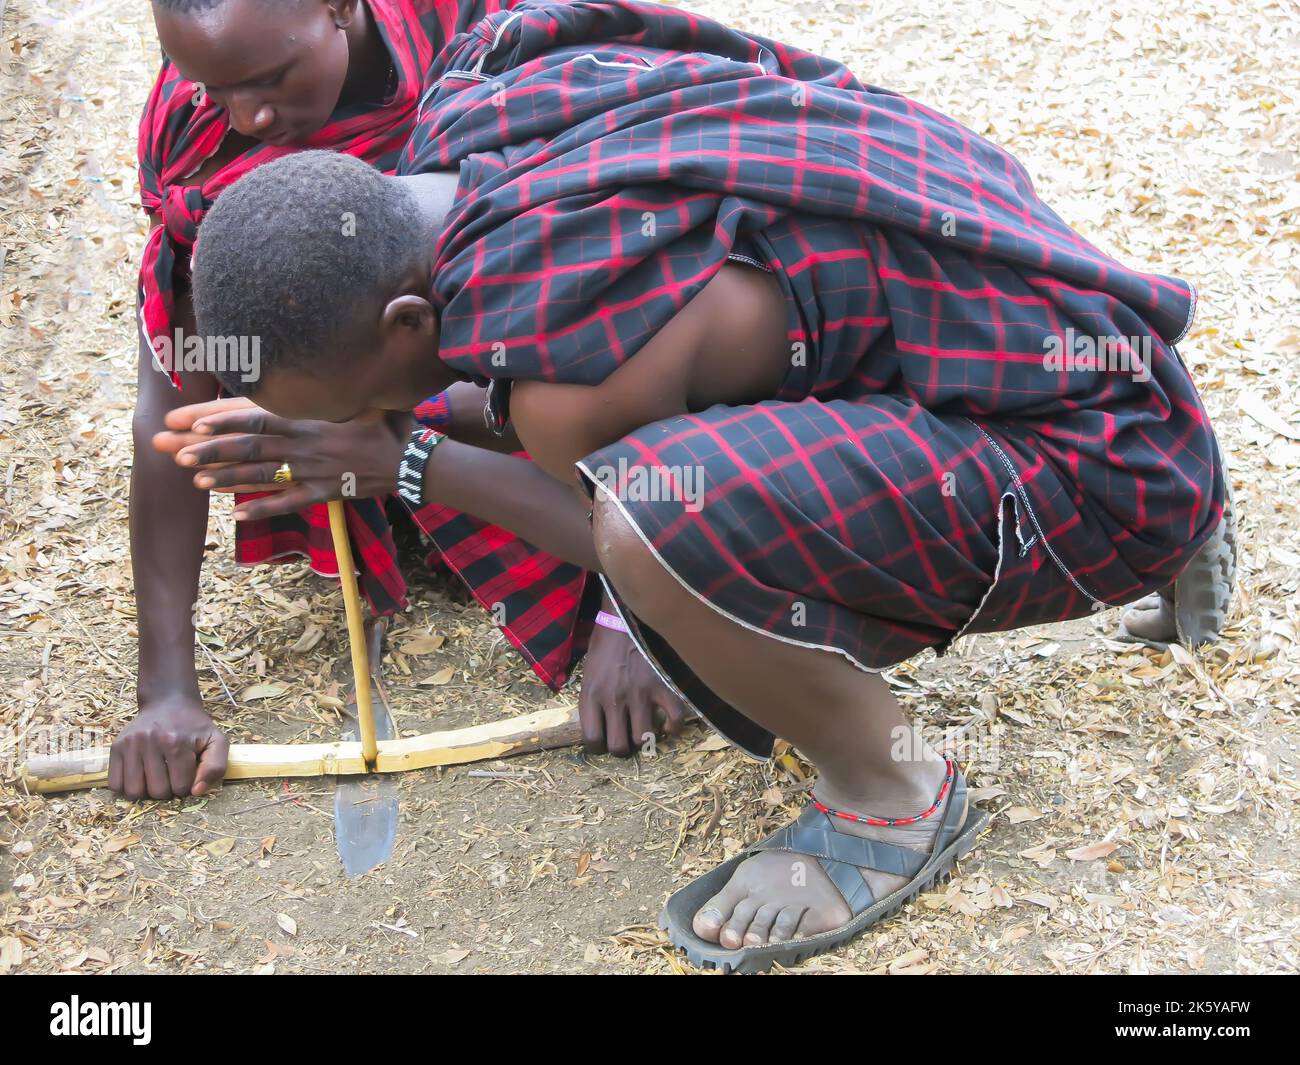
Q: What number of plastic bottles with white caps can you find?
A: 0